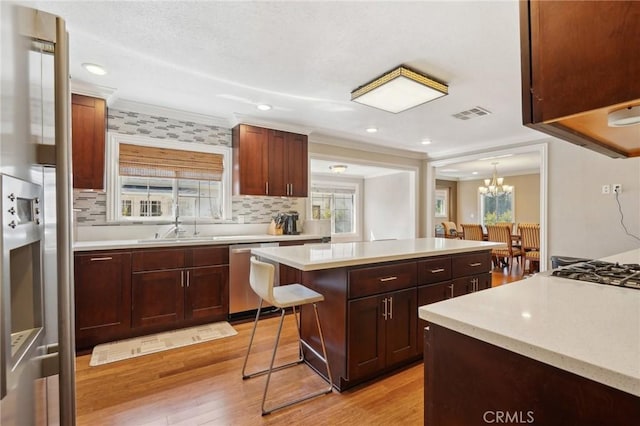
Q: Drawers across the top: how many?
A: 3